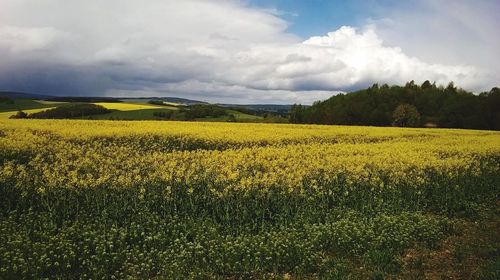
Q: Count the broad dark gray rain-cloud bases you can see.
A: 1